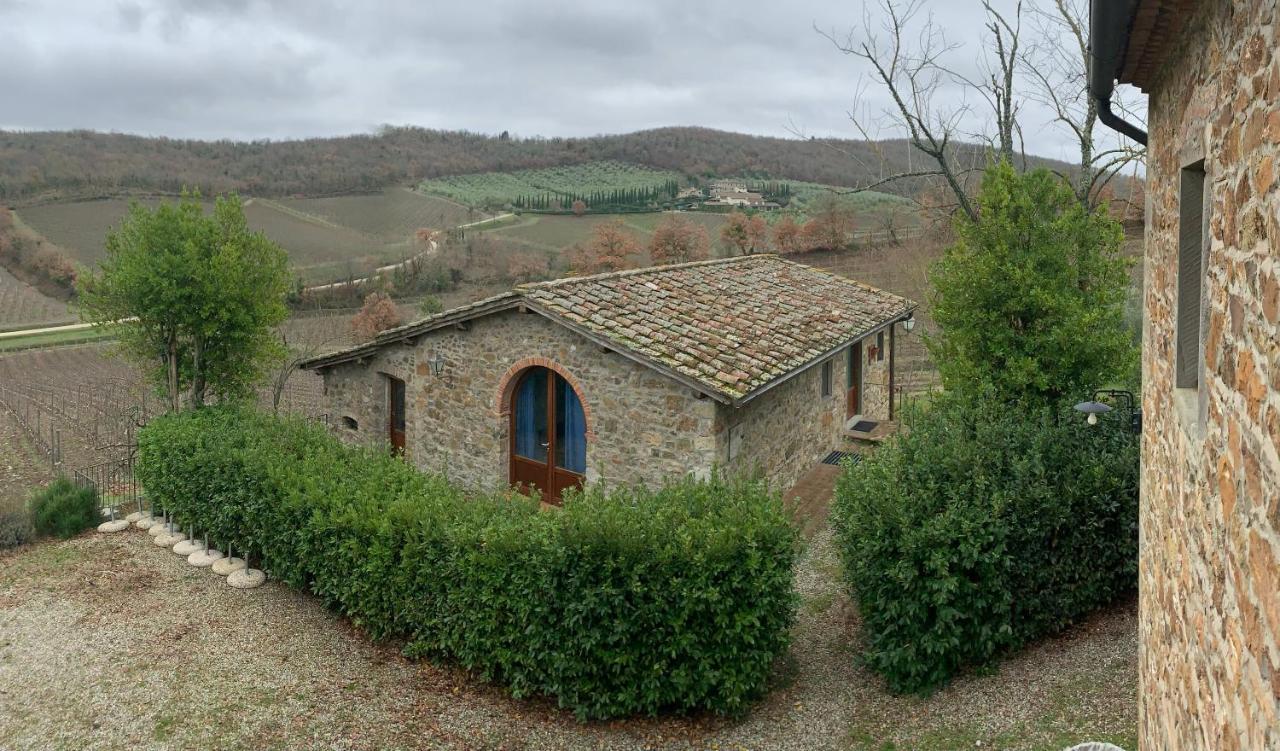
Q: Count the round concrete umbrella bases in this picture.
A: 9